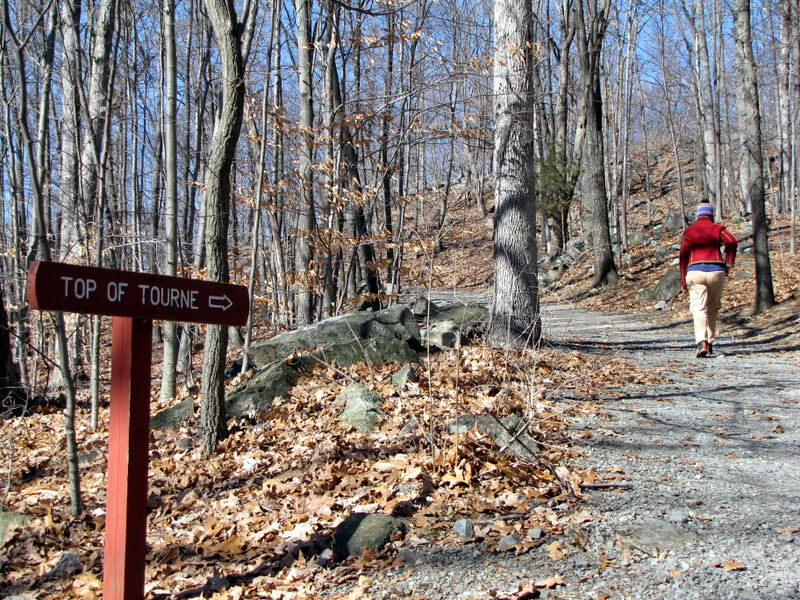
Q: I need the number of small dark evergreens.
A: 1